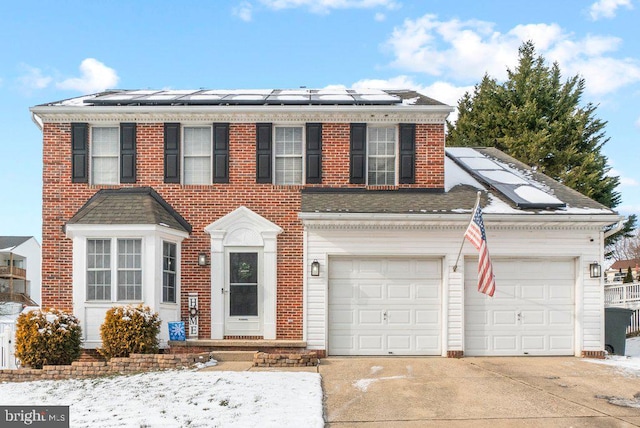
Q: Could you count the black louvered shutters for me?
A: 8